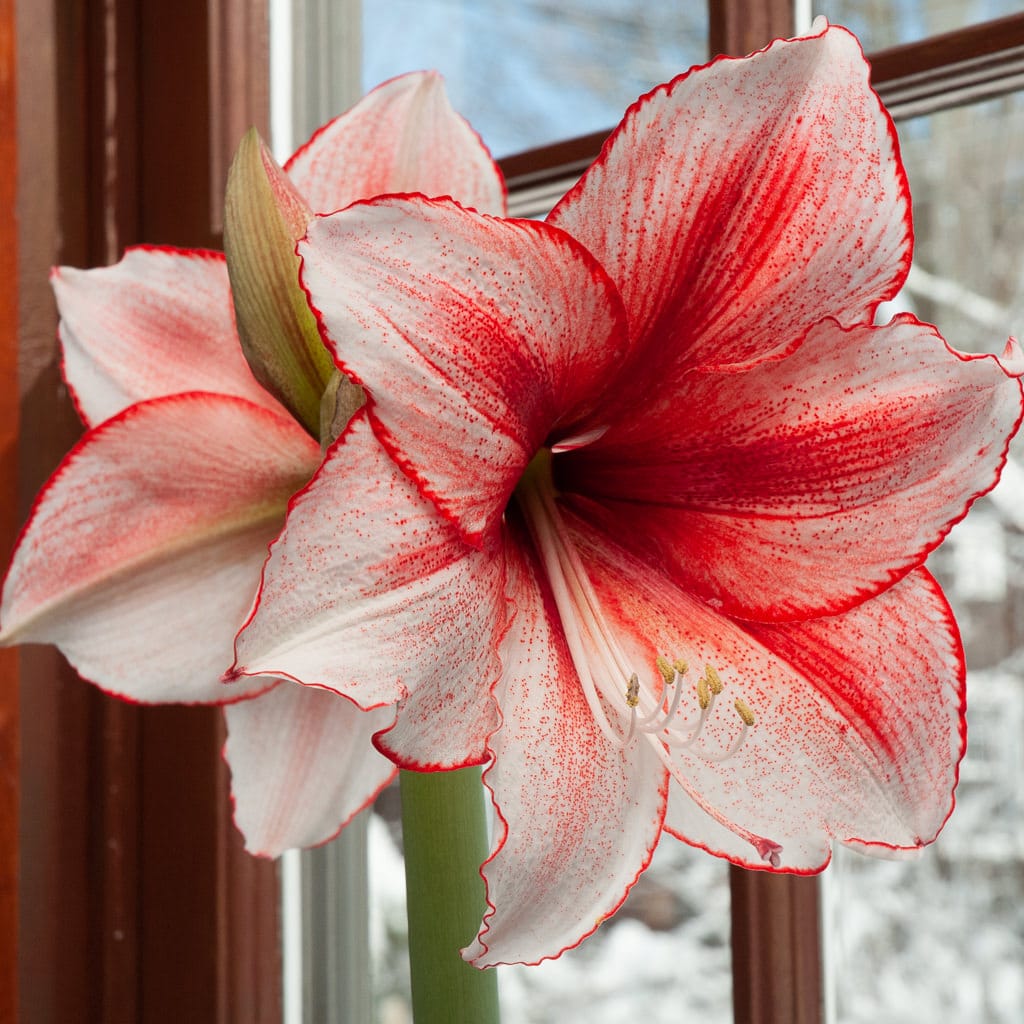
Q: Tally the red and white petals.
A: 10